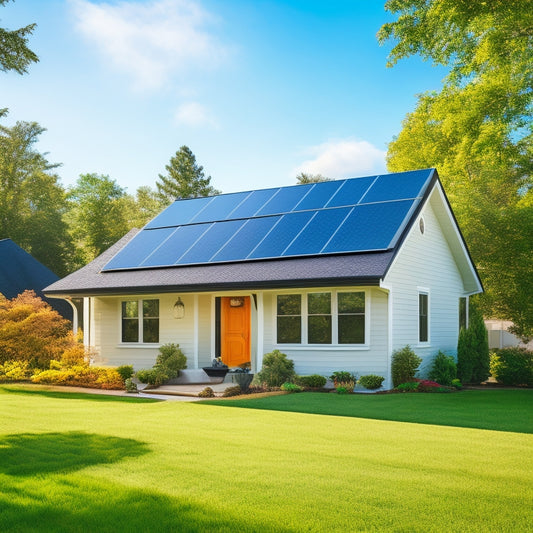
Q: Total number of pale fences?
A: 1